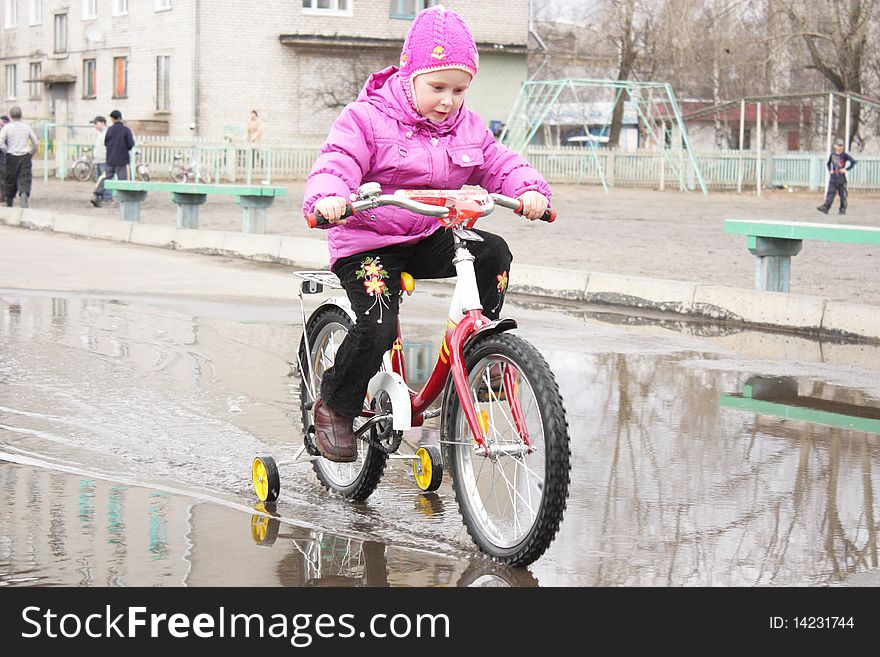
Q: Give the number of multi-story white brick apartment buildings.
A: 1